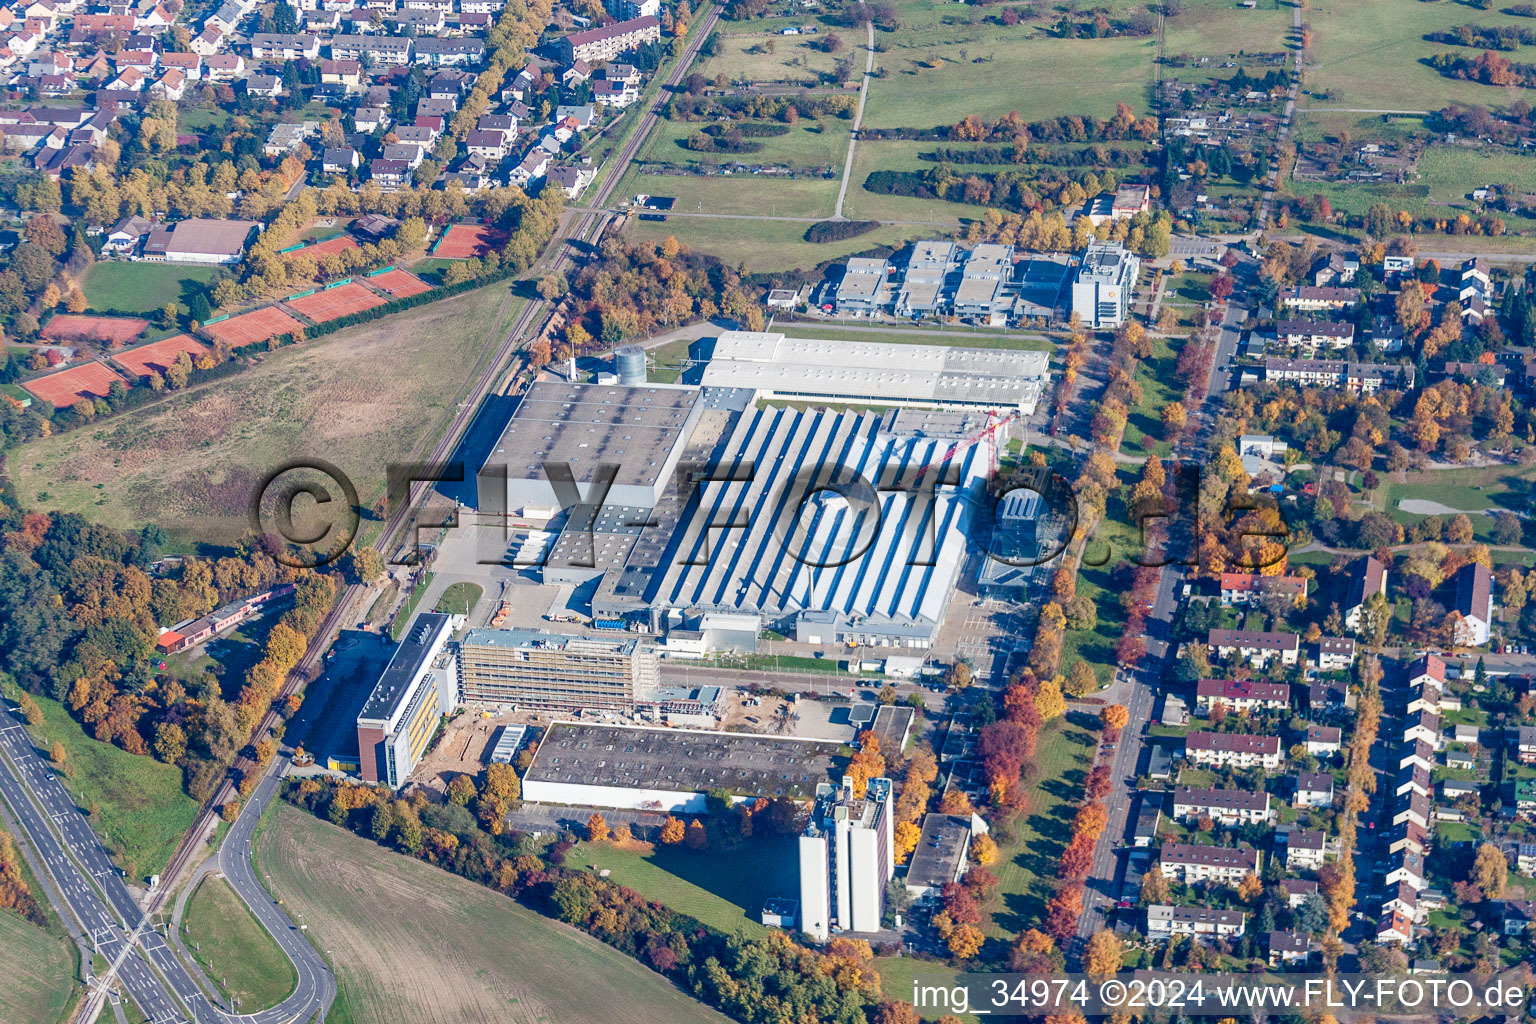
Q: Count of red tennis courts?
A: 8